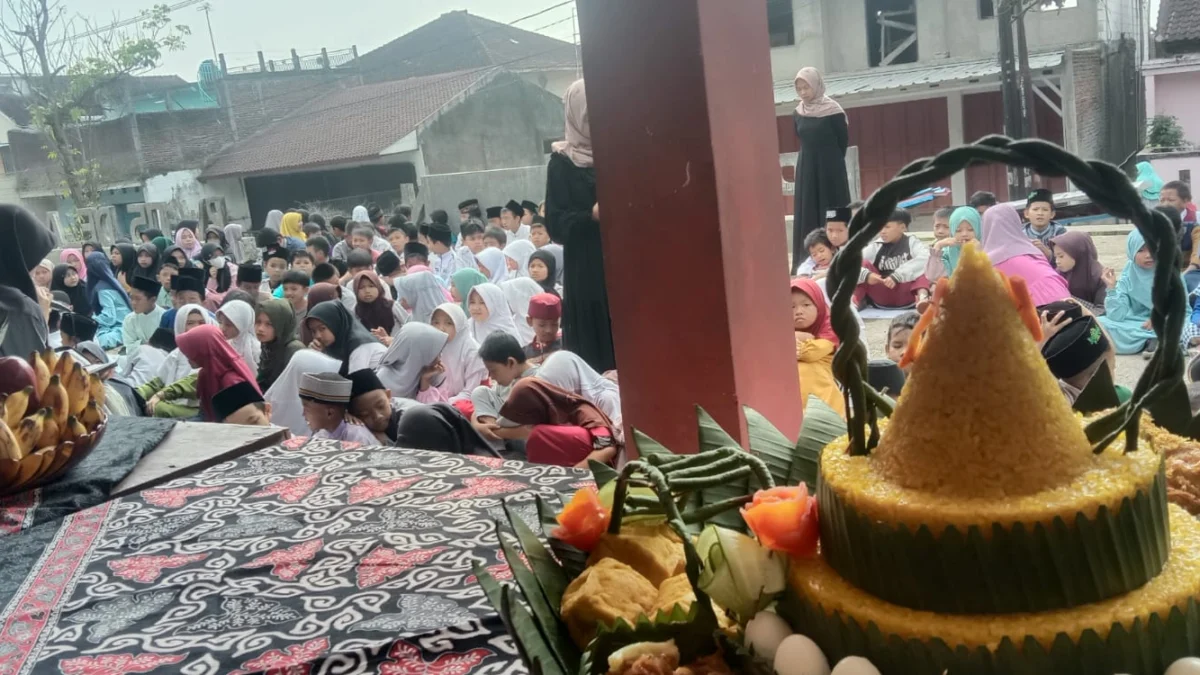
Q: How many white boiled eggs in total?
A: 4